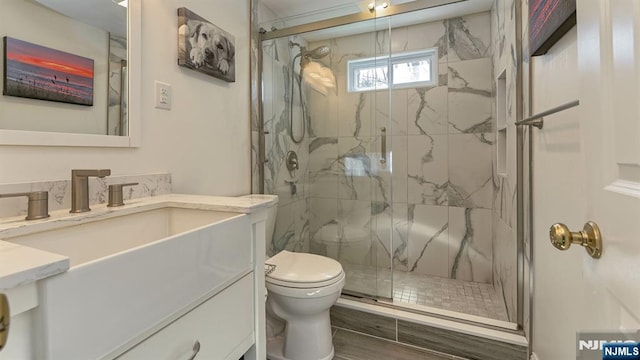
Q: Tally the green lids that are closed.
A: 0